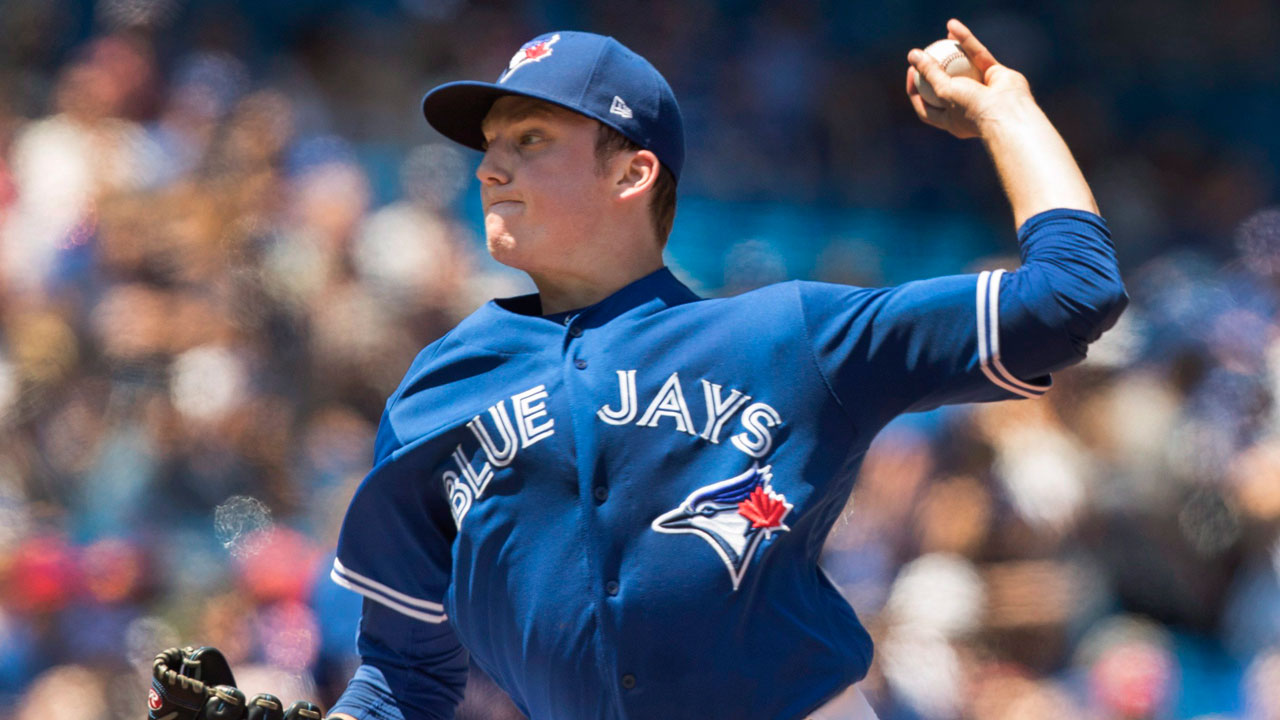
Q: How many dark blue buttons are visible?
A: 5